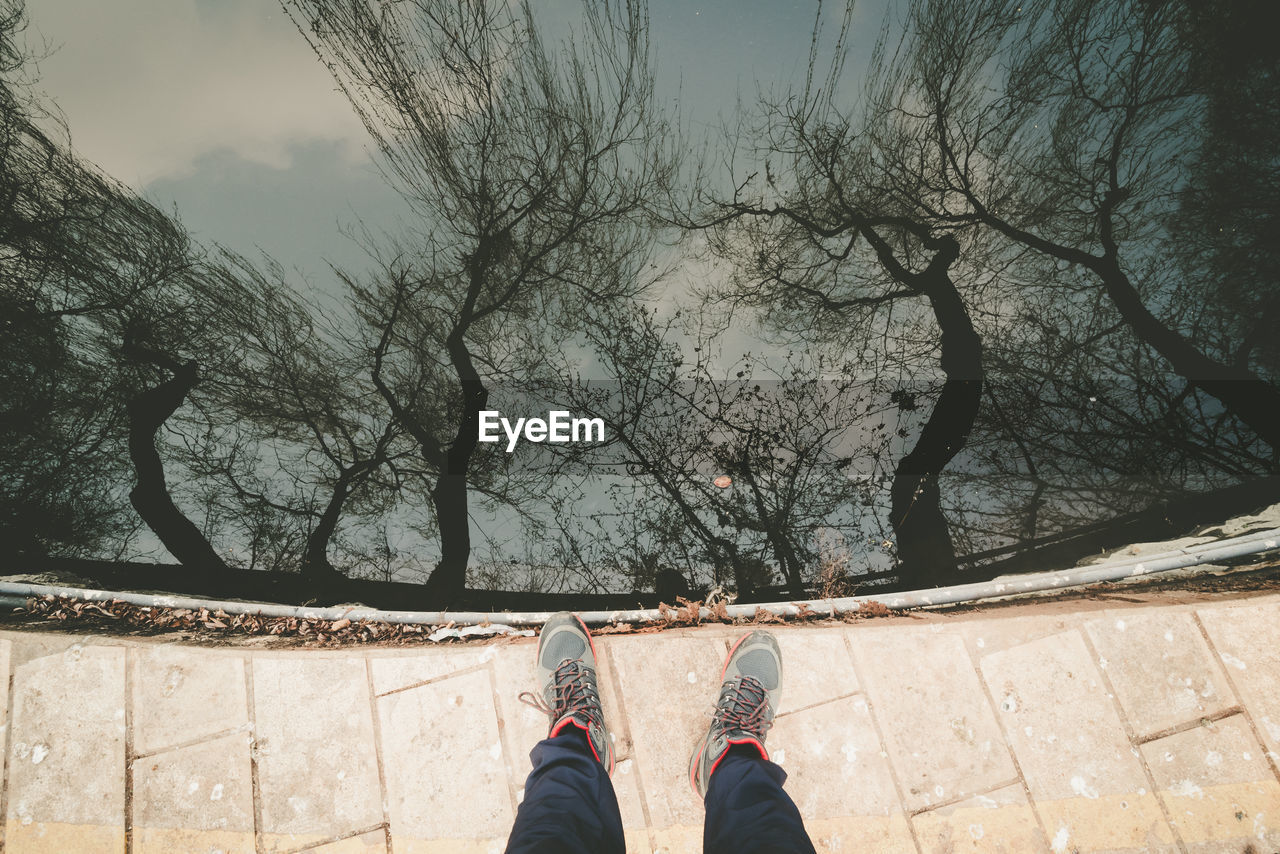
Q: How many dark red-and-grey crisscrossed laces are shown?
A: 2